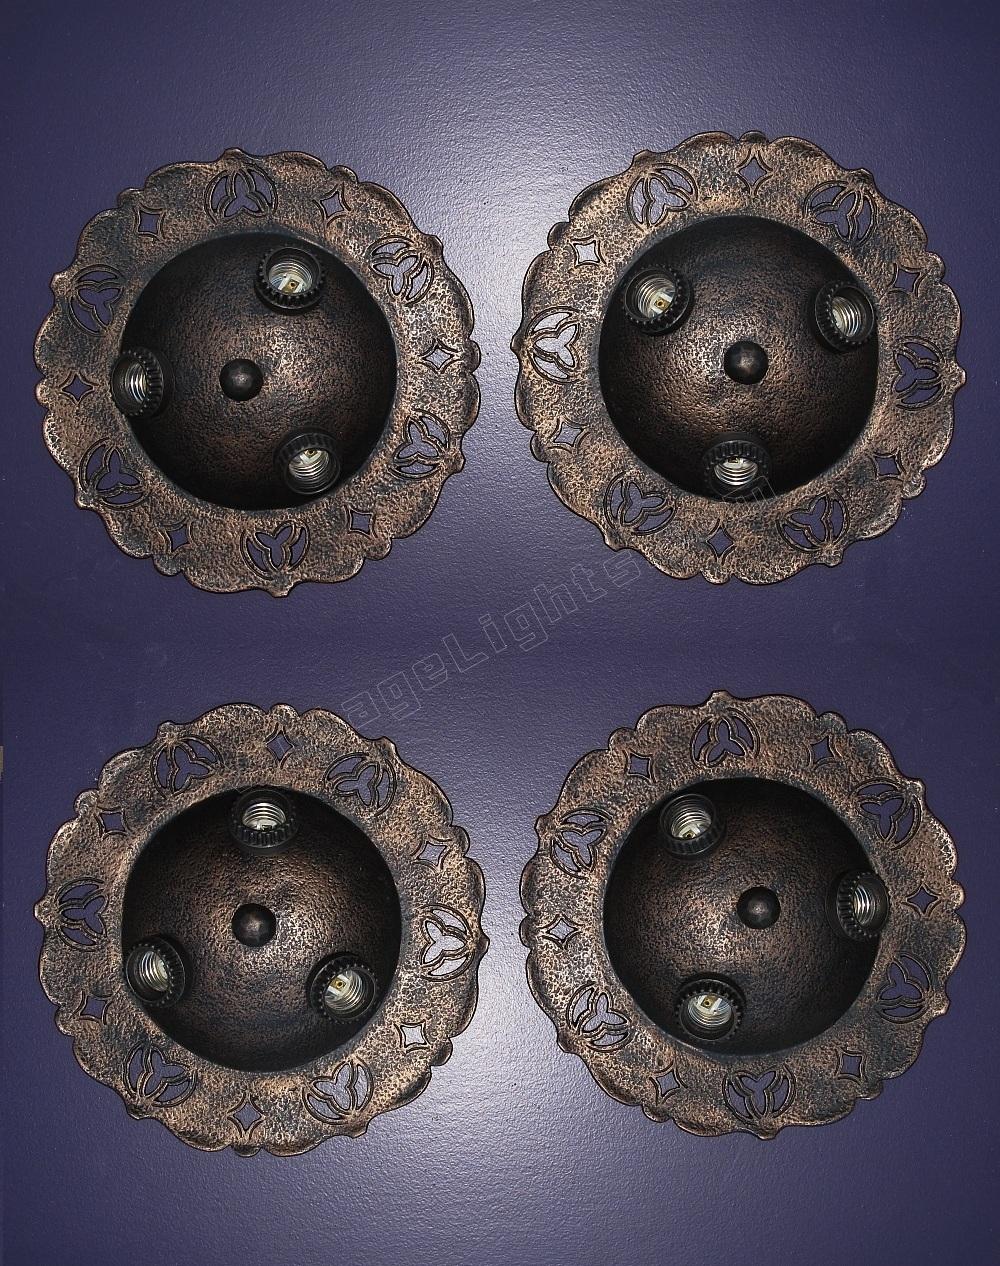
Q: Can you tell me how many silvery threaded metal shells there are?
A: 12